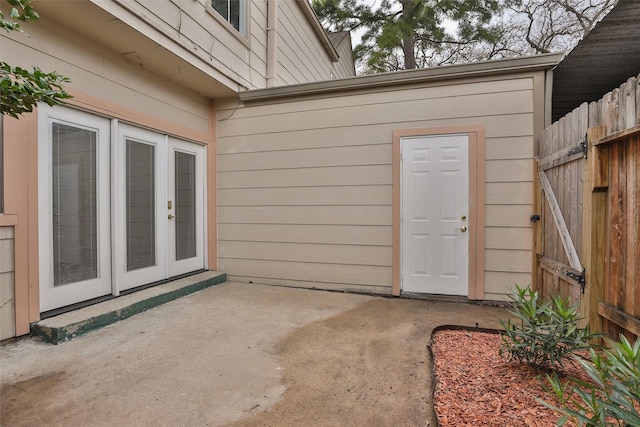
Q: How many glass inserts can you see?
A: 3